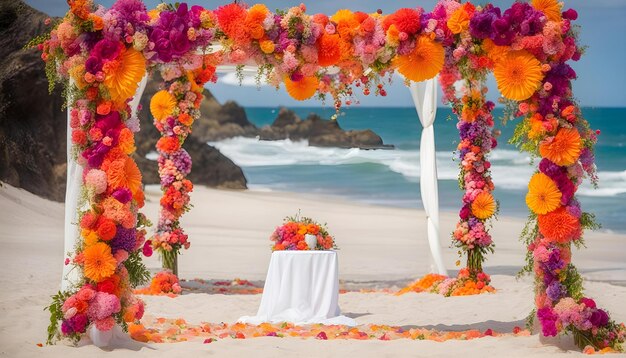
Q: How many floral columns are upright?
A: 4